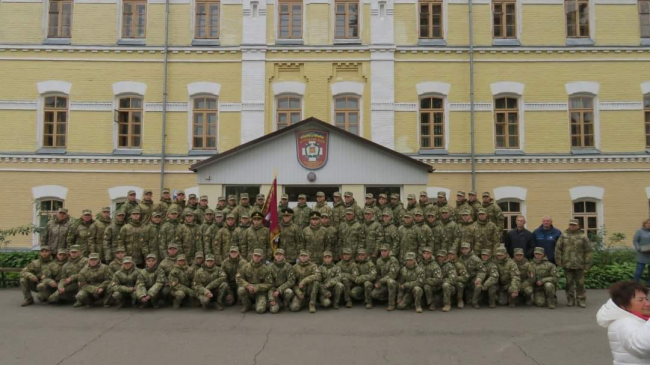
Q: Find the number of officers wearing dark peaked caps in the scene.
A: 3